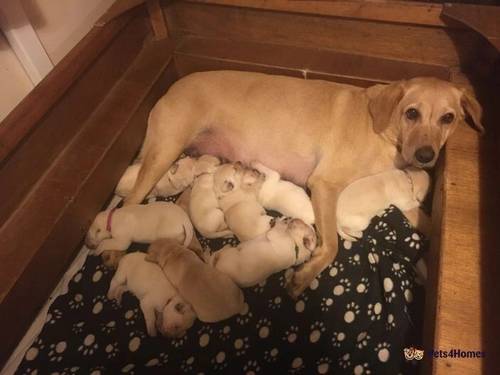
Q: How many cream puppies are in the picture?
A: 8